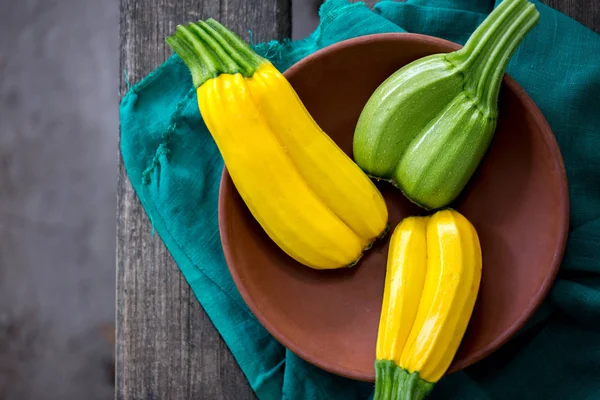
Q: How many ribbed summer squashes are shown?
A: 3